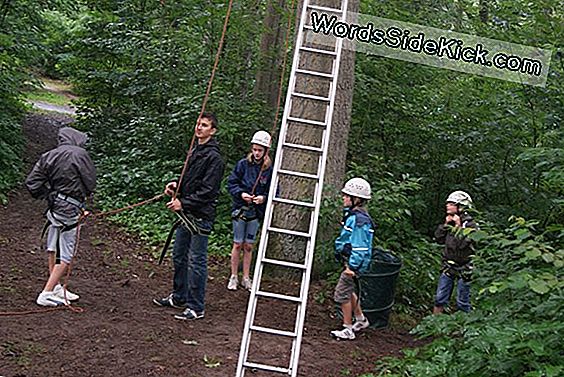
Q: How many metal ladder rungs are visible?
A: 14